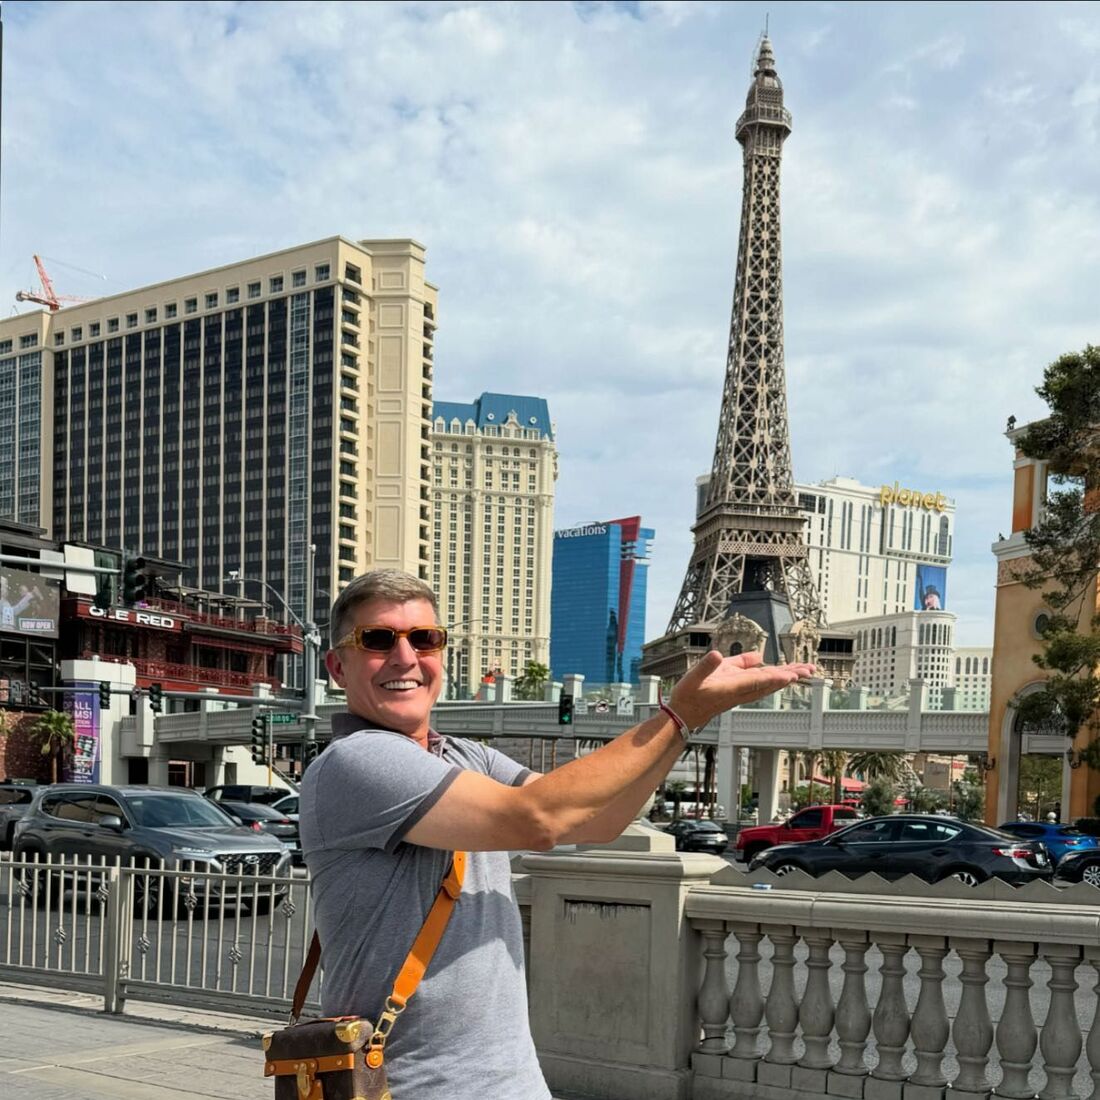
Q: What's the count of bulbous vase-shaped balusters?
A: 11